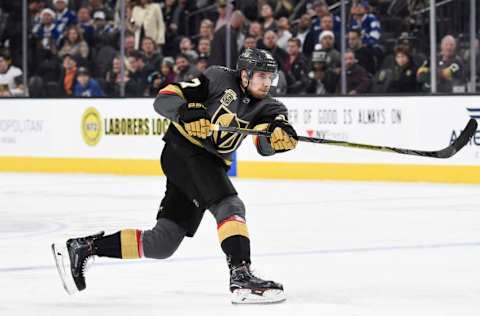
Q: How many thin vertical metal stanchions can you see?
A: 6